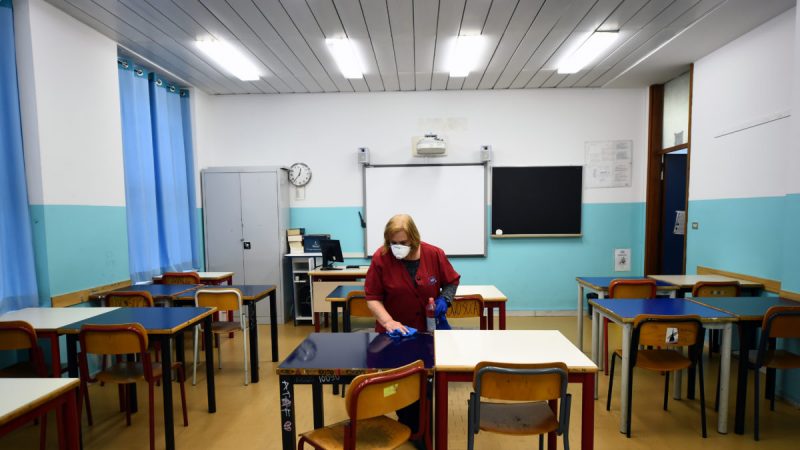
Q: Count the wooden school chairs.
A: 13